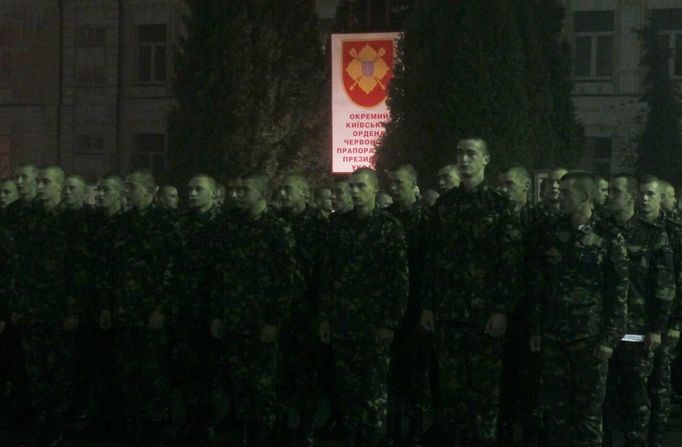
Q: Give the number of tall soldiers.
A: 1